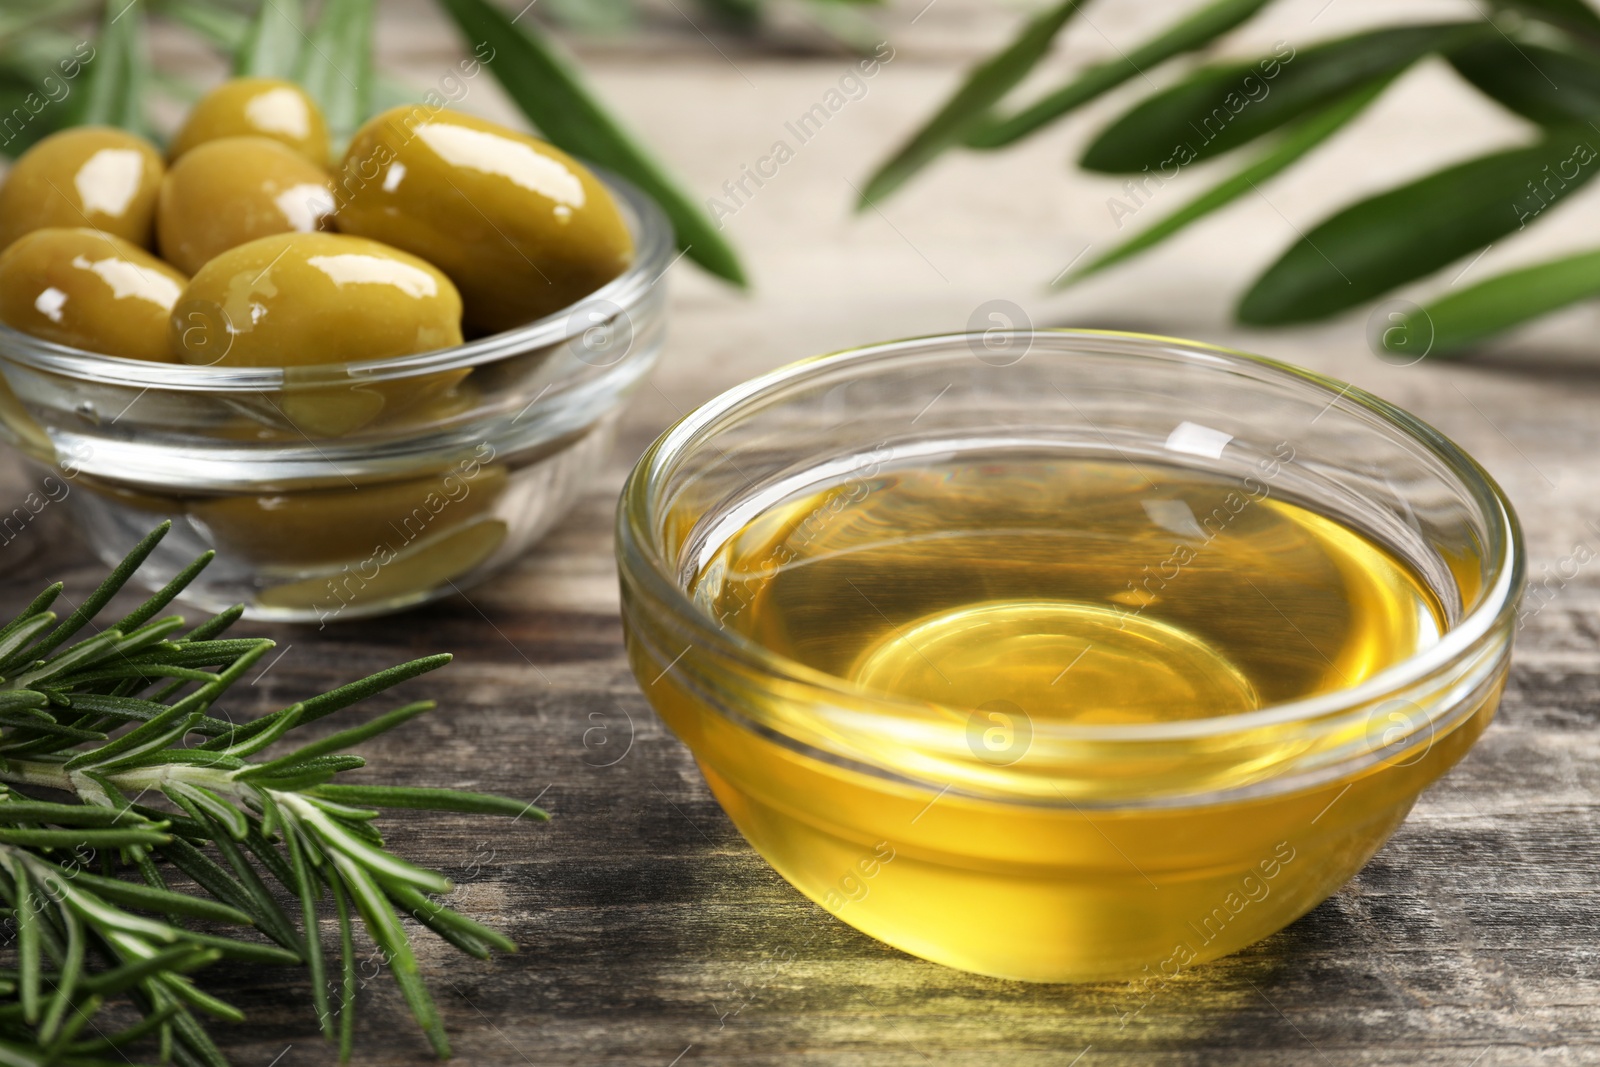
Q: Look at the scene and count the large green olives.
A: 6